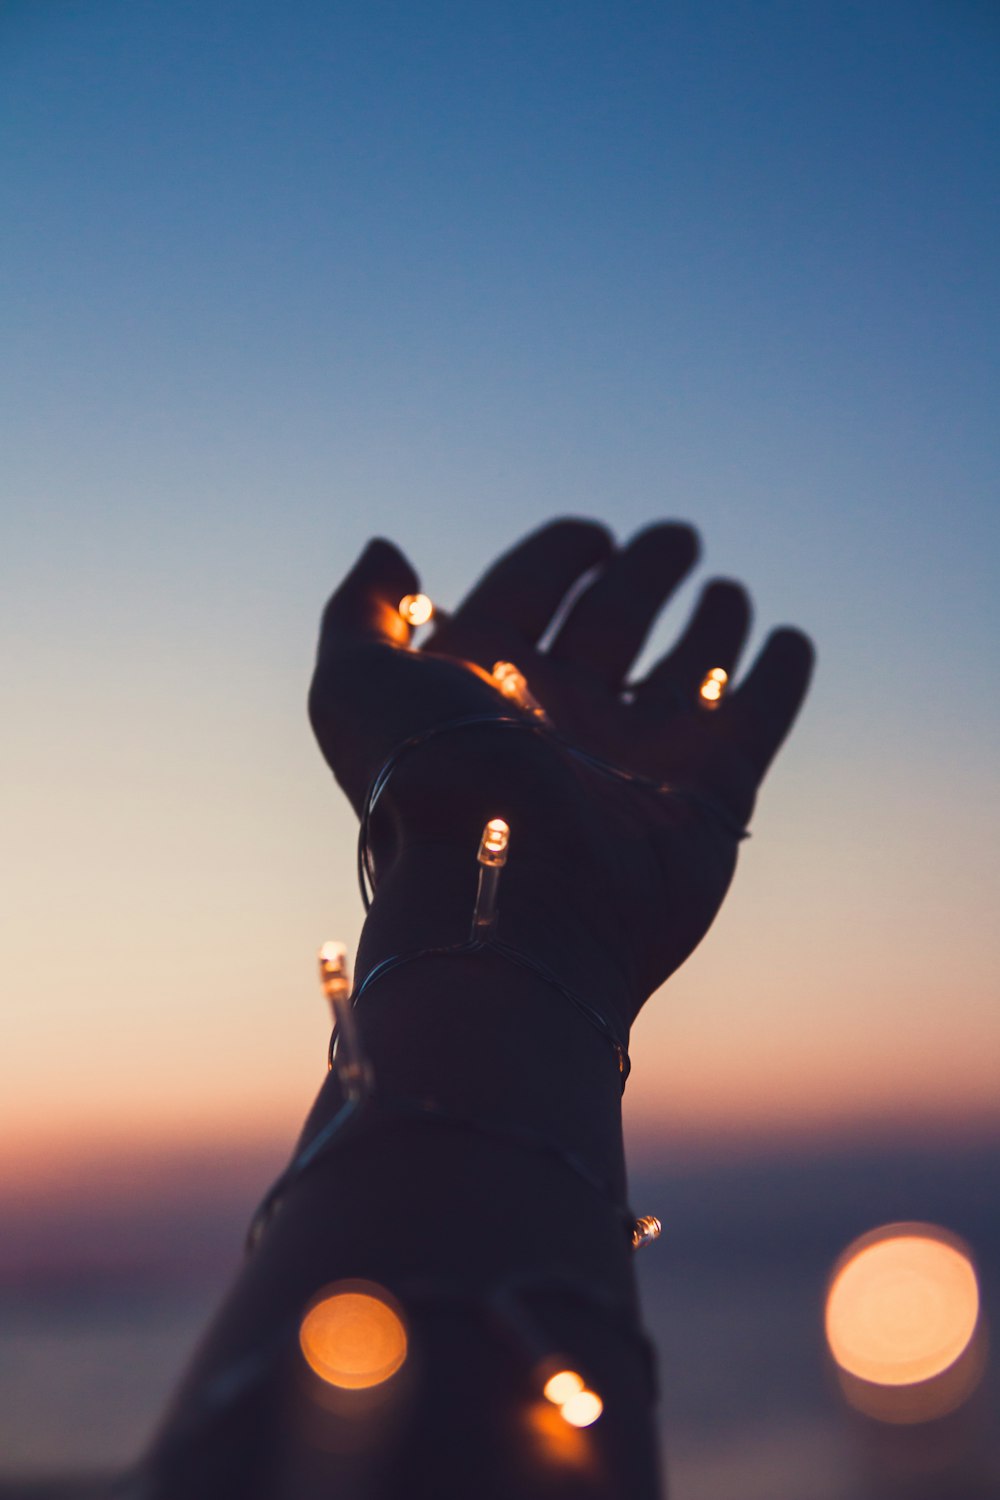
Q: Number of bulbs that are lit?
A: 9